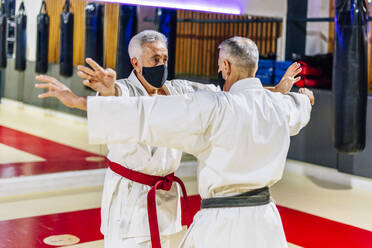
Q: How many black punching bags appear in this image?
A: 8